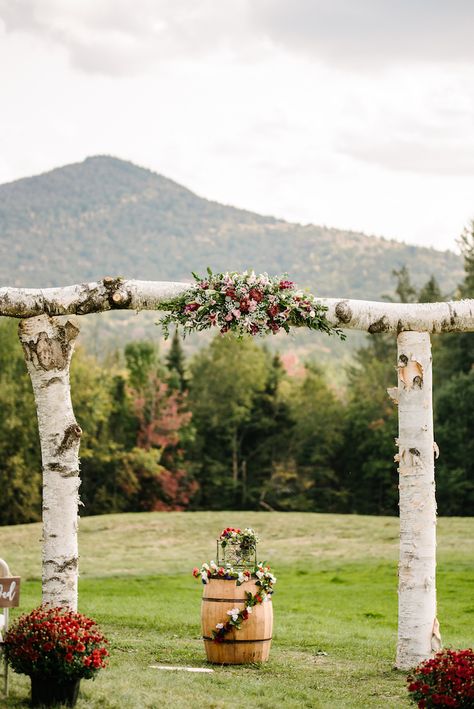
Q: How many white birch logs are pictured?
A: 3